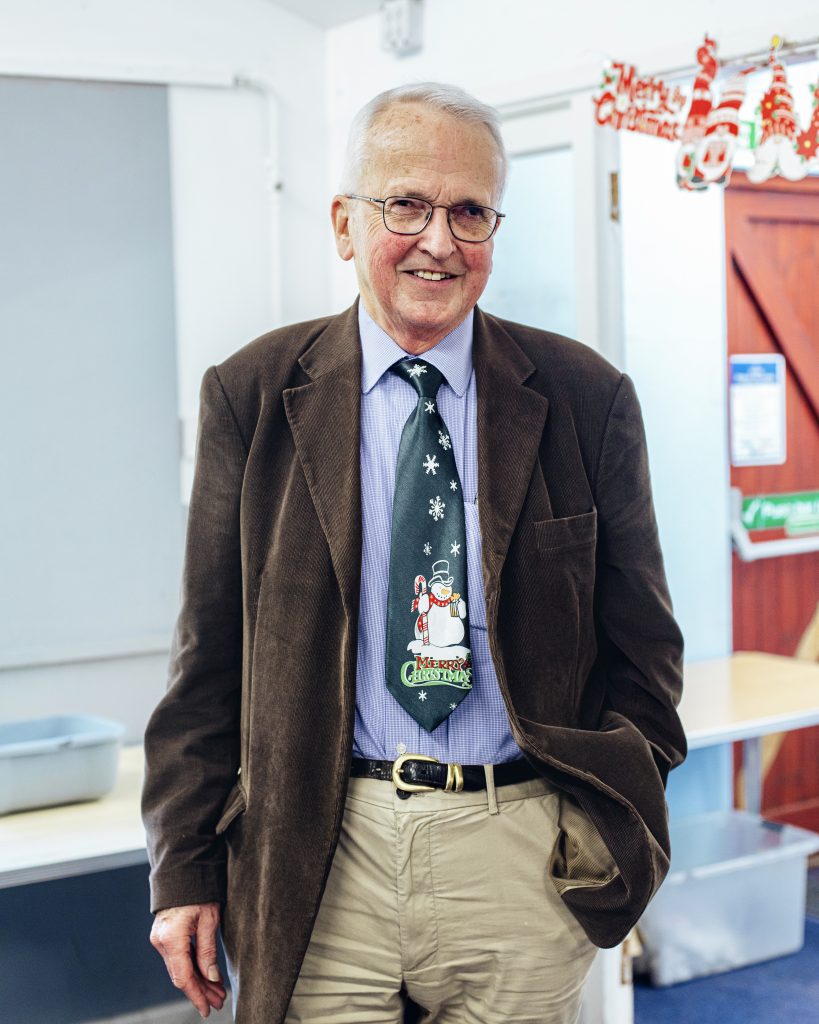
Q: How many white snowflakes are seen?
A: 10